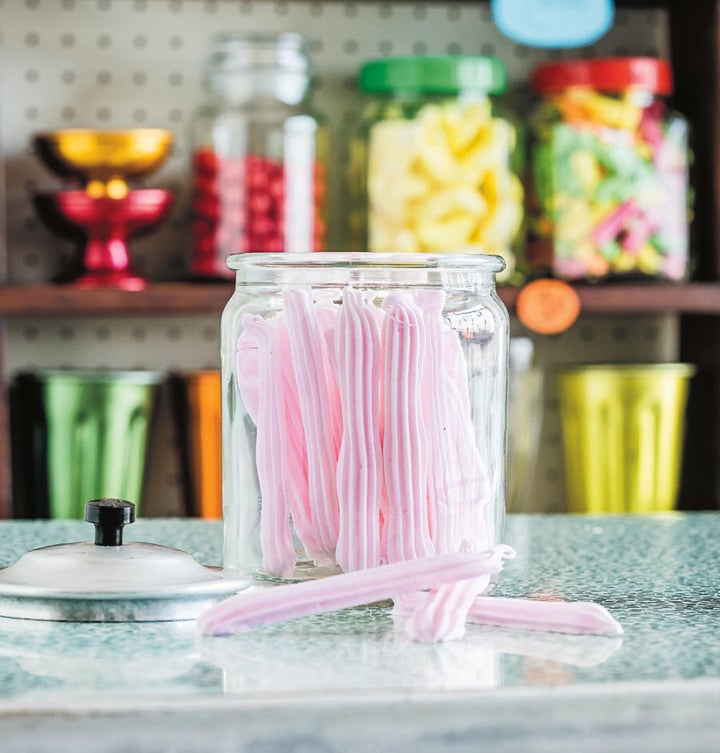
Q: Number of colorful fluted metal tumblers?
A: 3